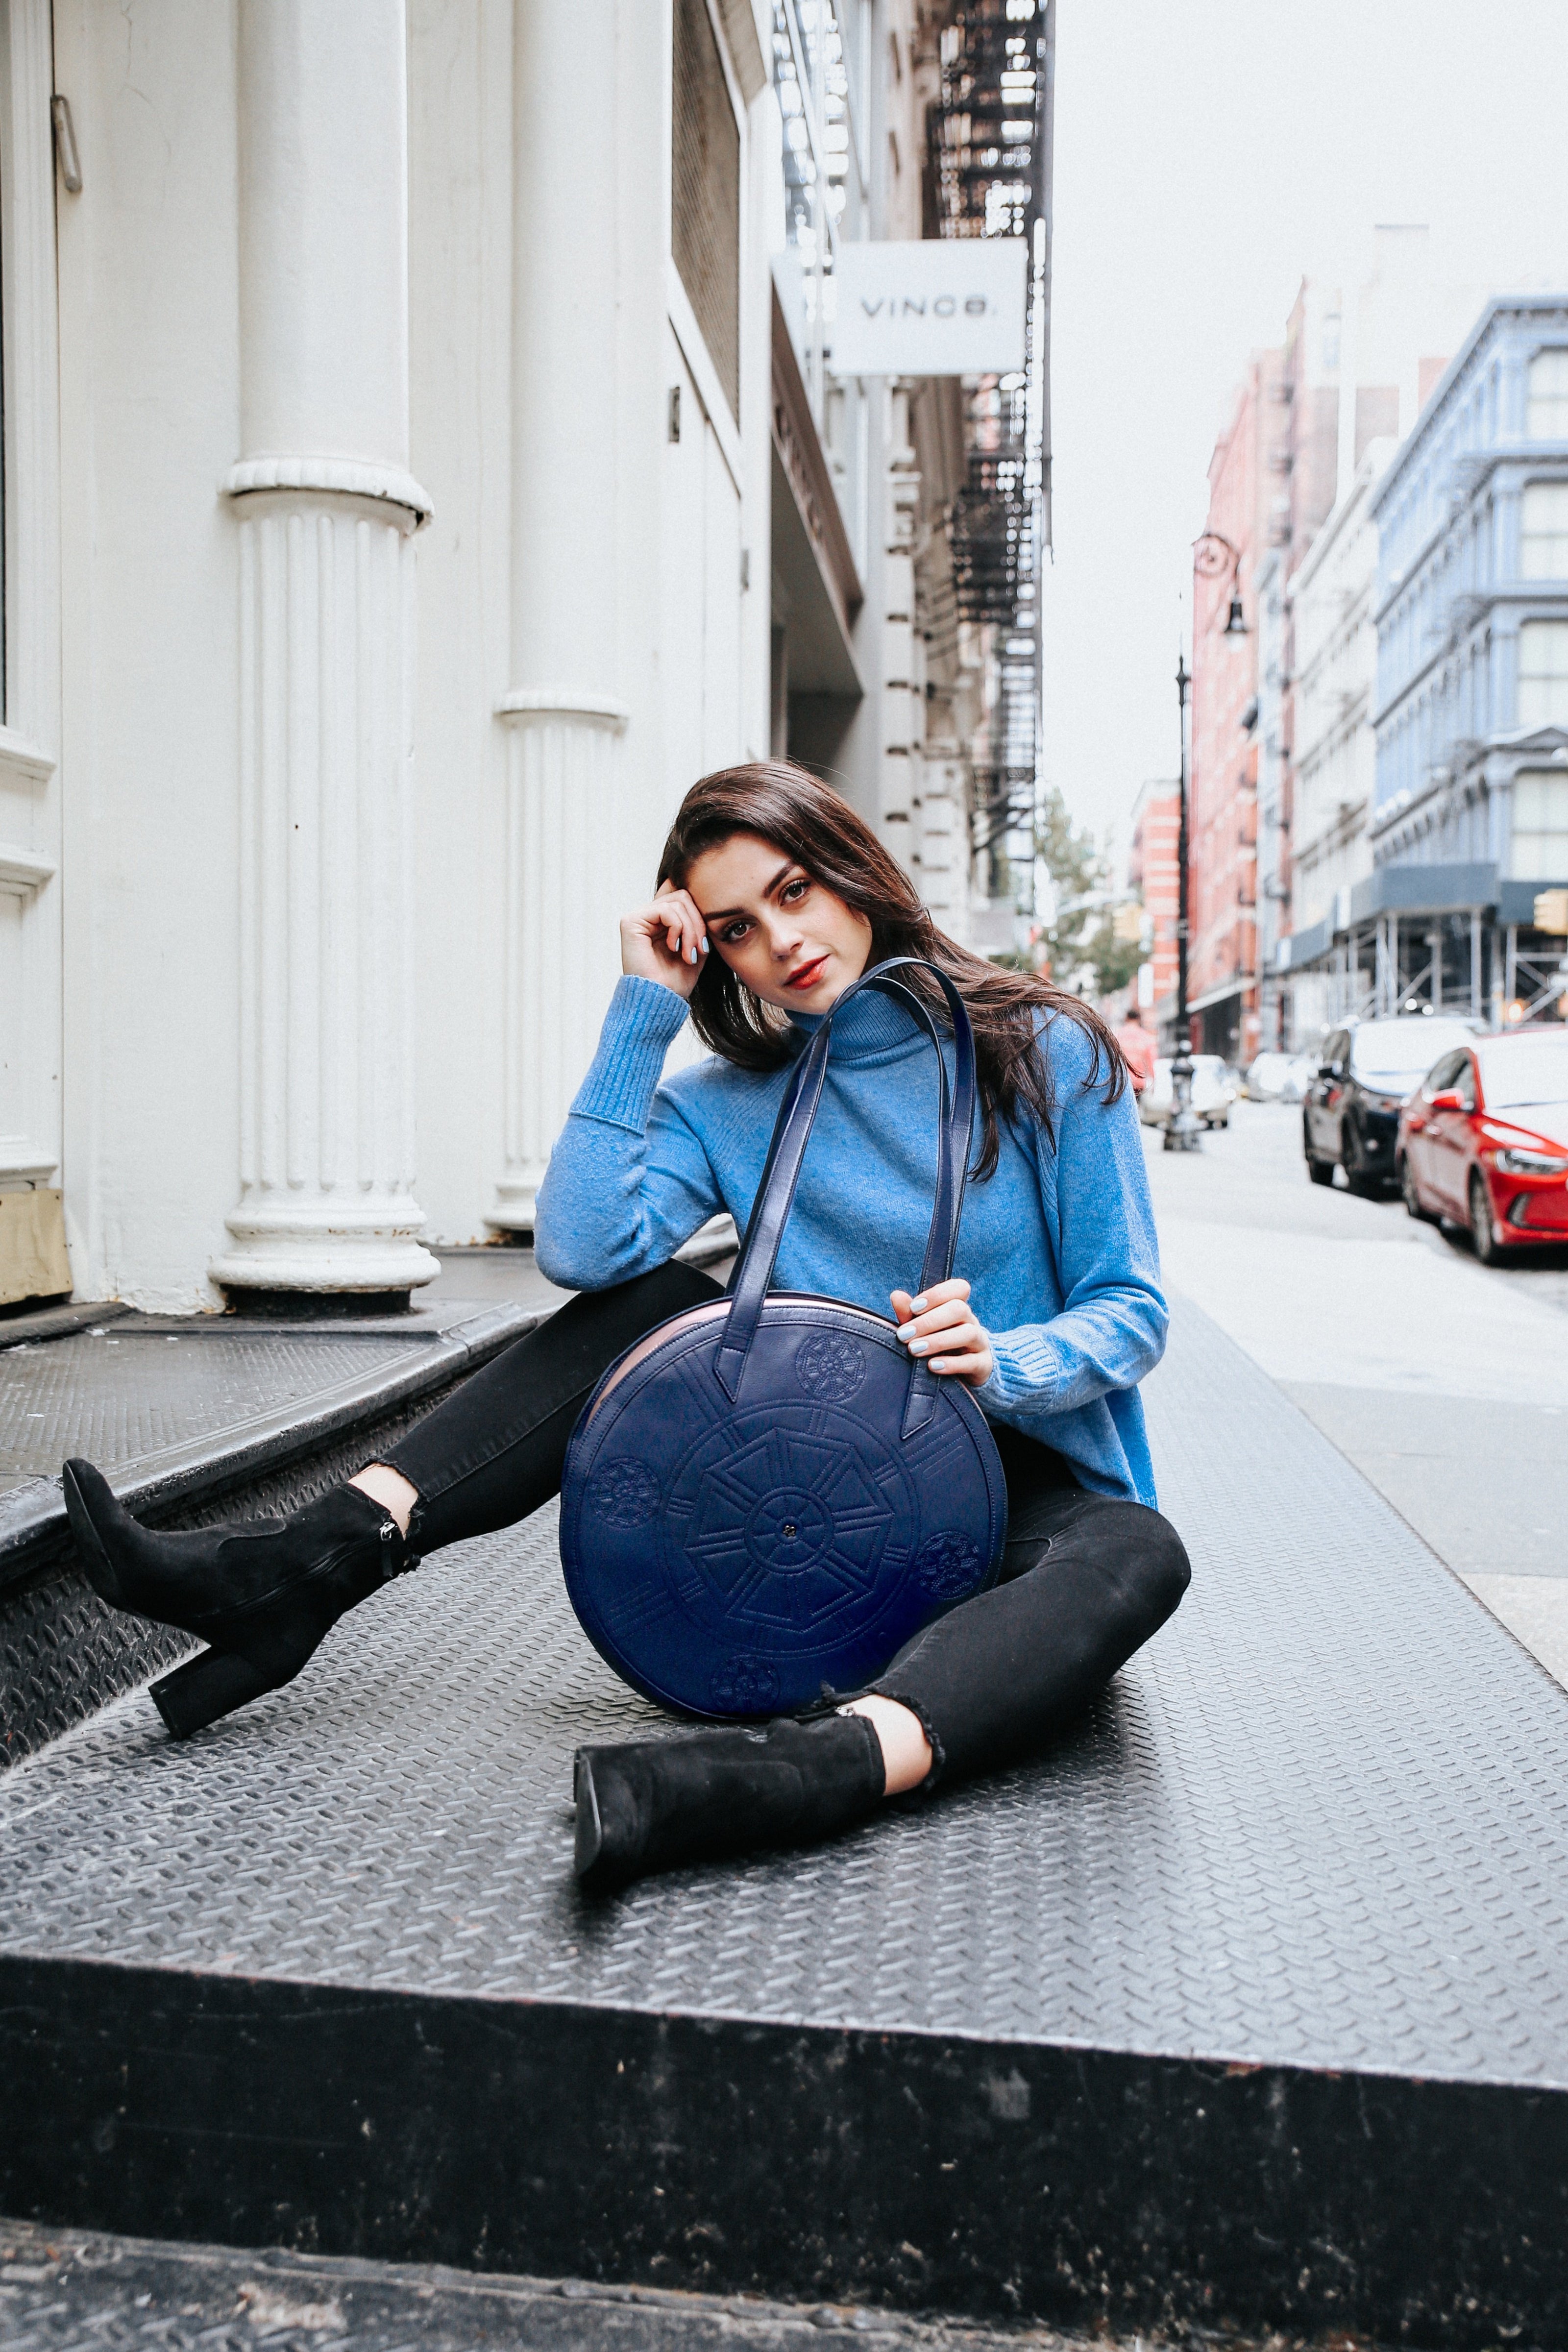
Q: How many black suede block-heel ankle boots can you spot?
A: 2